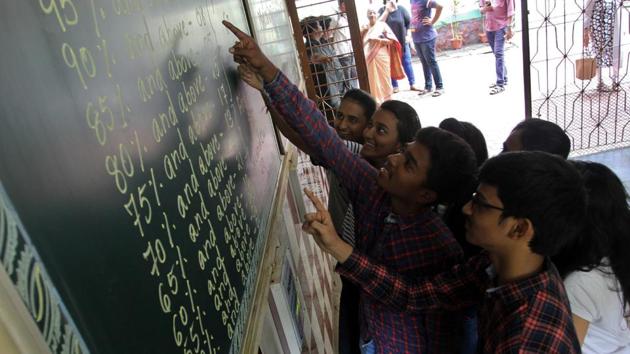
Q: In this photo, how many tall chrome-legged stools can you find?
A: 0